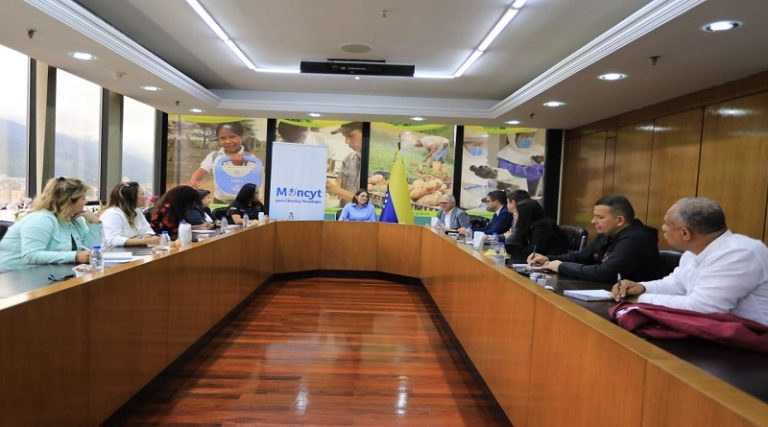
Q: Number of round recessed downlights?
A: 9